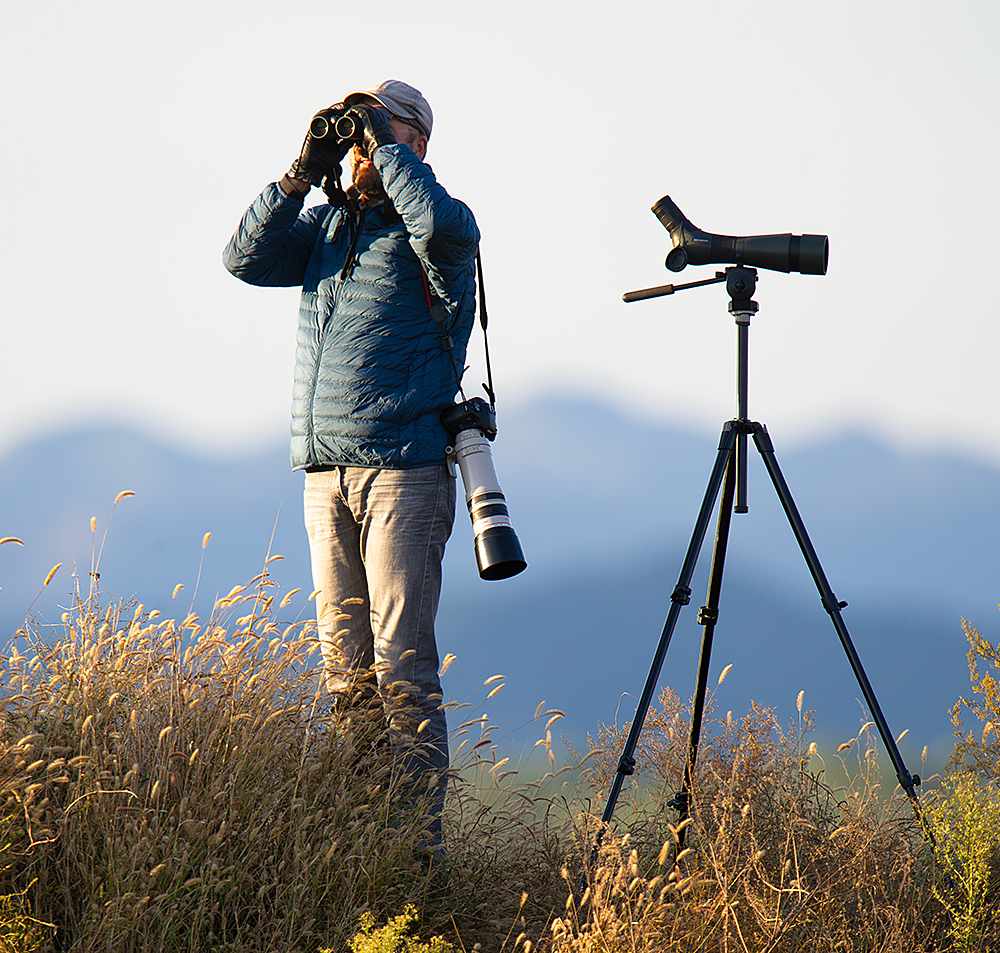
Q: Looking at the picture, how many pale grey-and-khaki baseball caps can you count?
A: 1